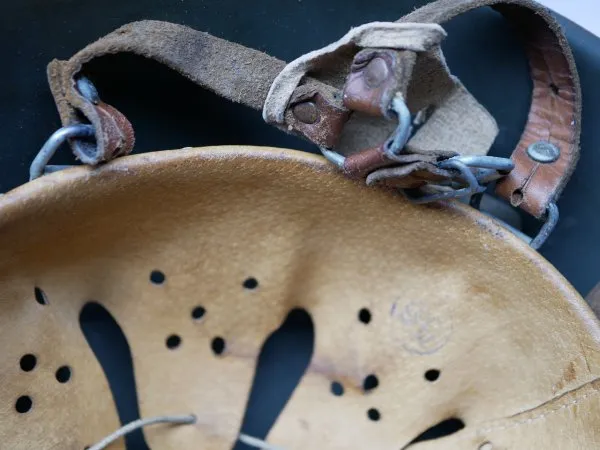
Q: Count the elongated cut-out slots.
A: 3